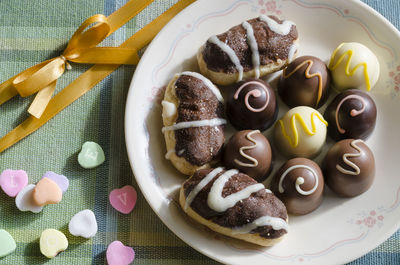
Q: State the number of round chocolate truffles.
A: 8